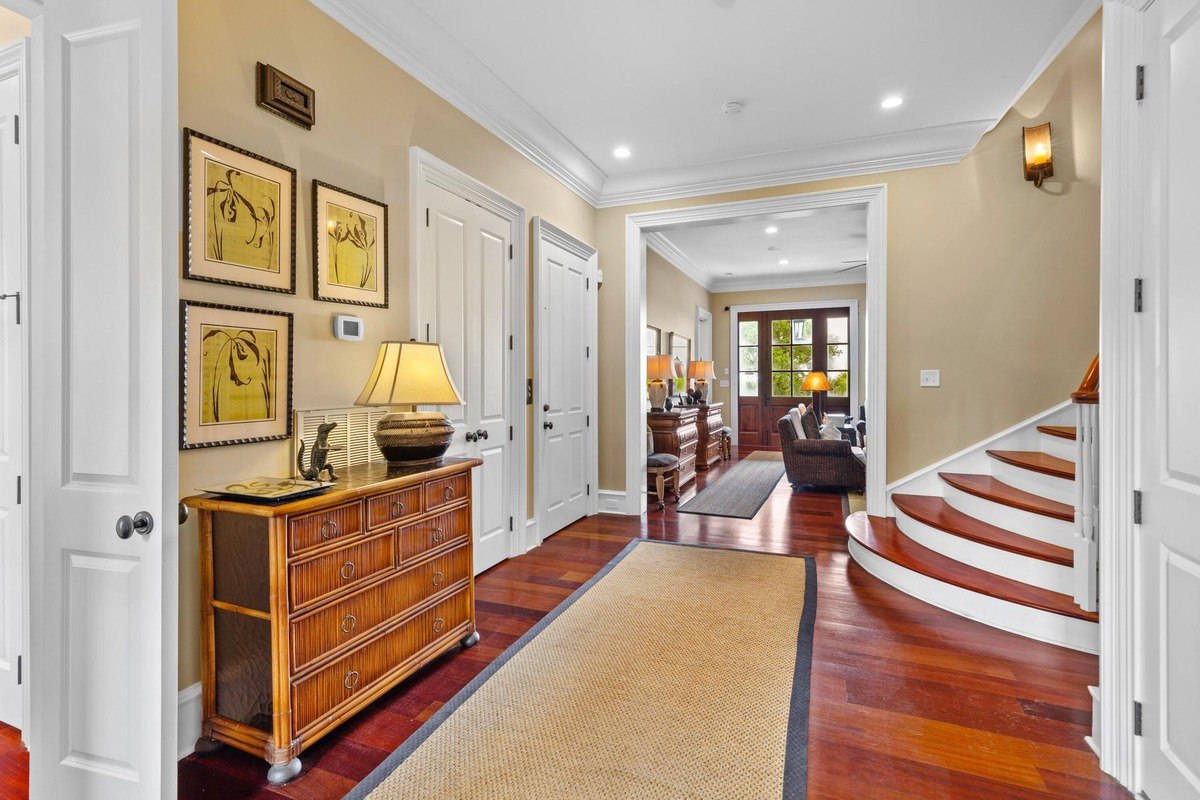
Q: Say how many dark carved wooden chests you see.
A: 2